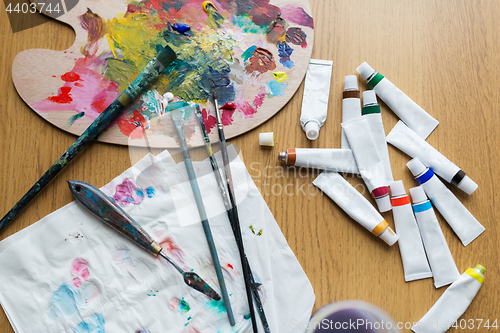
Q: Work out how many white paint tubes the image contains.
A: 12